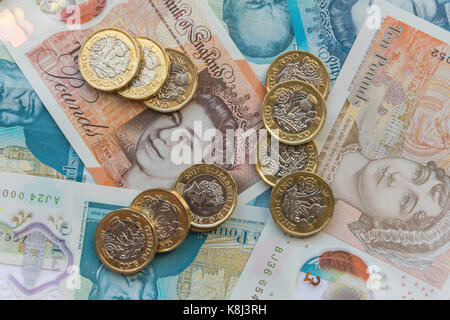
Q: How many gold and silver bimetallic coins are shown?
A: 10